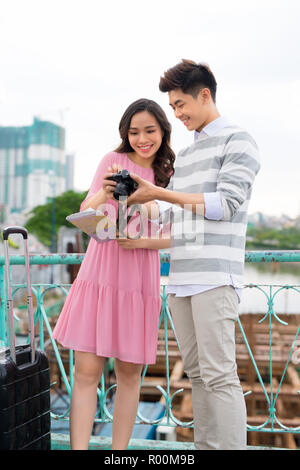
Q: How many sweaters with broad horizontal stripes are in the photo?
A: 1